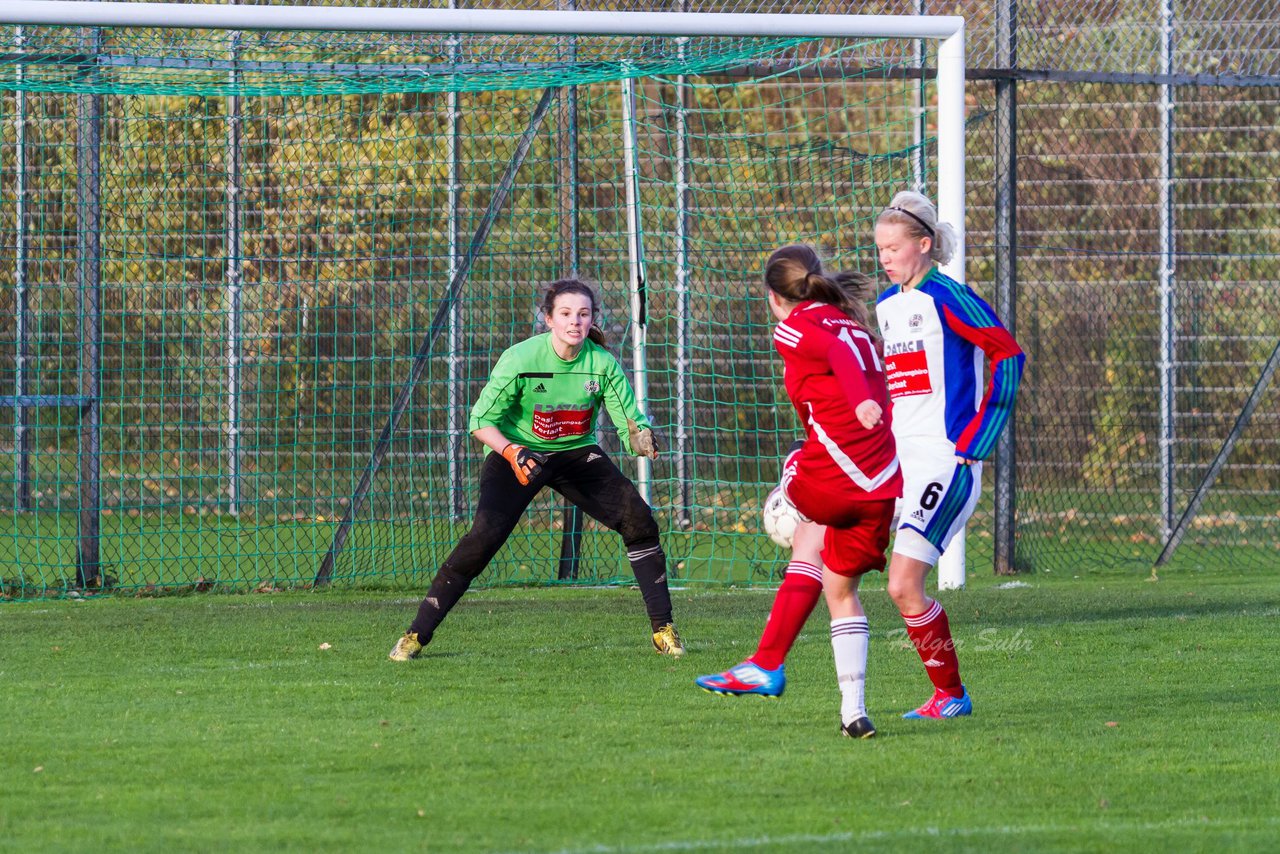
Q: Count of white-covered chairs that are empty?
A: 0